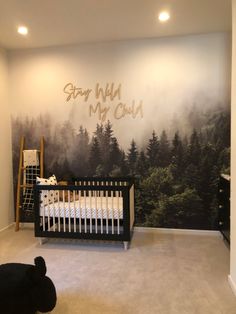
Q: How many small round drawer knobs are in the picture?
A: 3